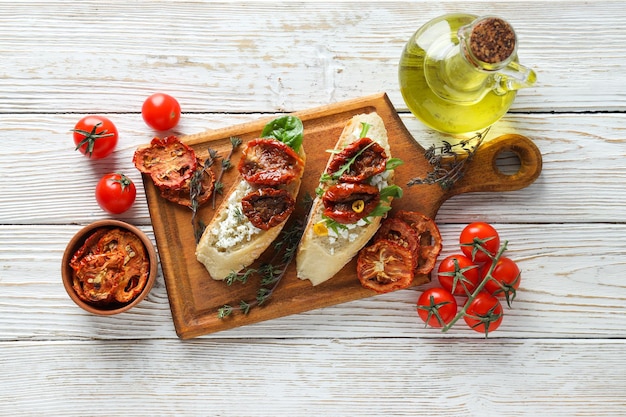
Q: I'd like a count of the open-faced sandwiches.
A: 2